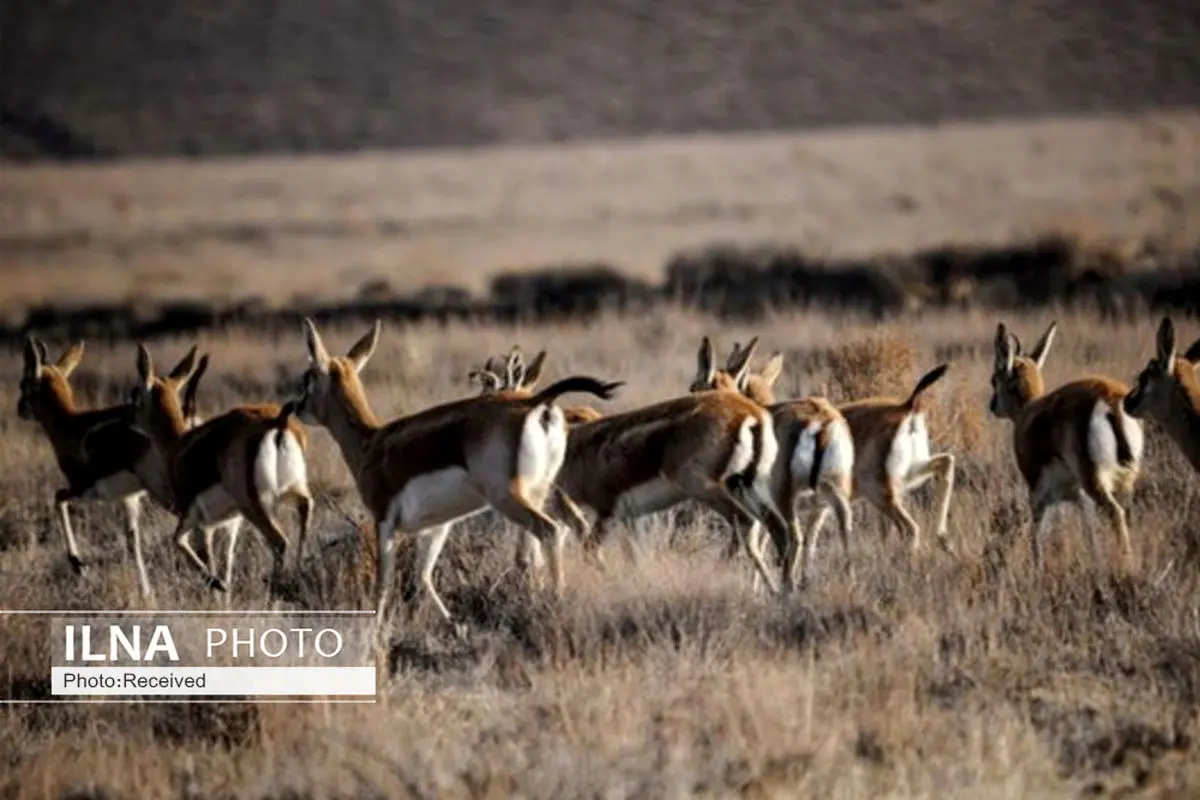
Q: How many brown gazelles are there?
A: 9